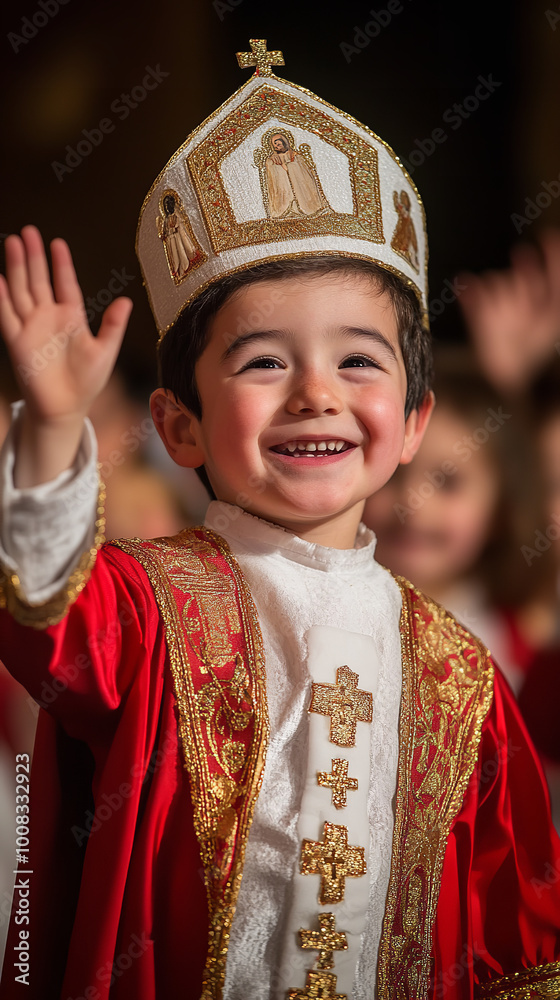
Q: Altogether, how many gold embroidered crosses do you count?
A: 6